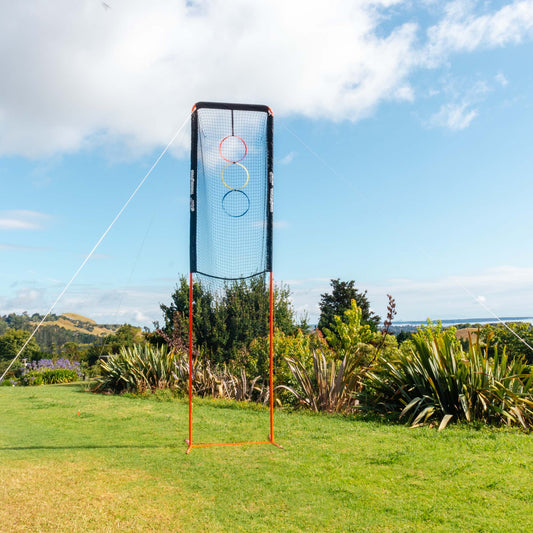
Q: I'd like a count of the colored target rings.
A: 3